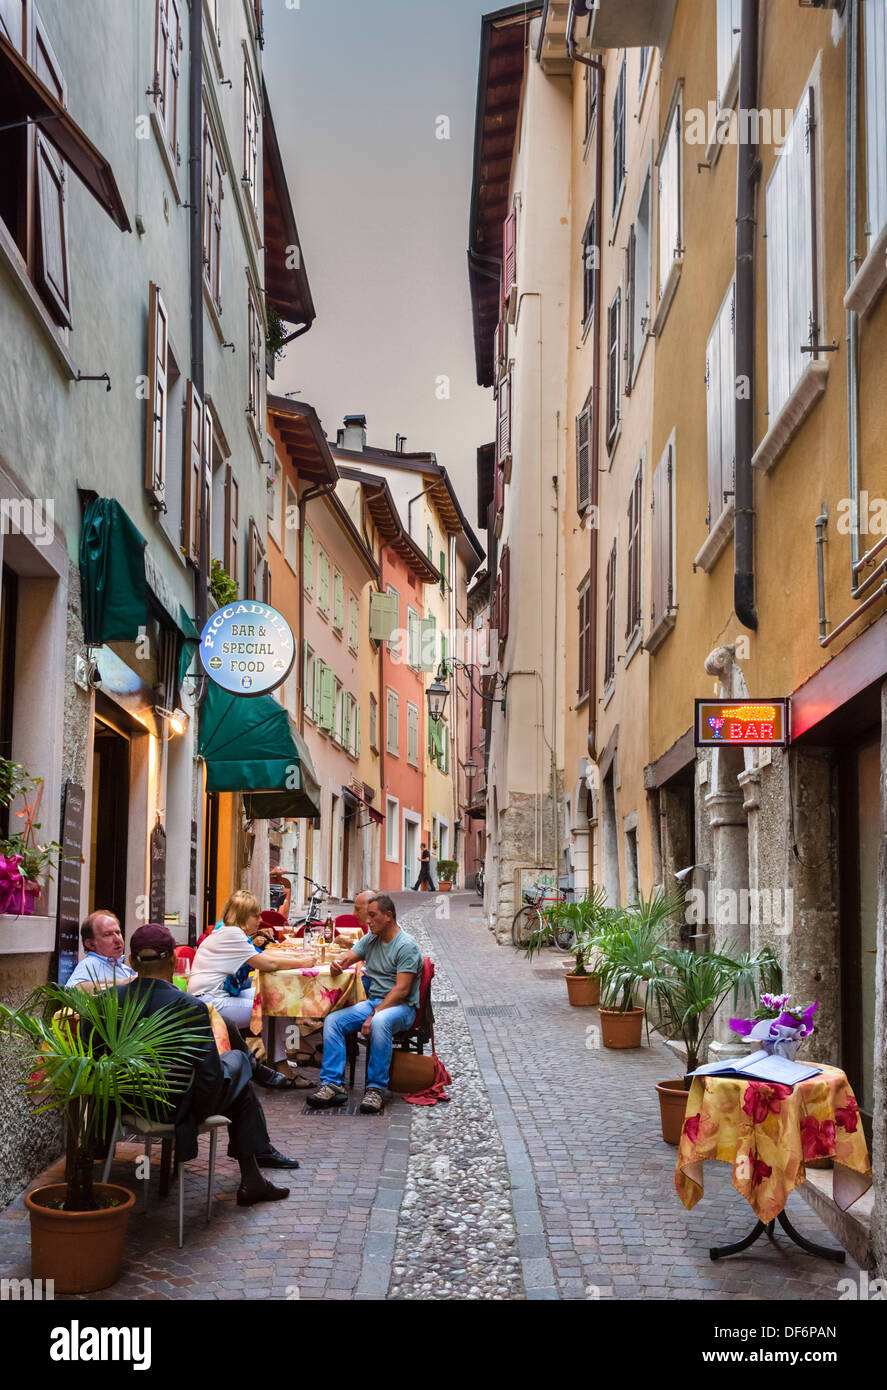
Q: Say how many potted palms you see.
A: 4